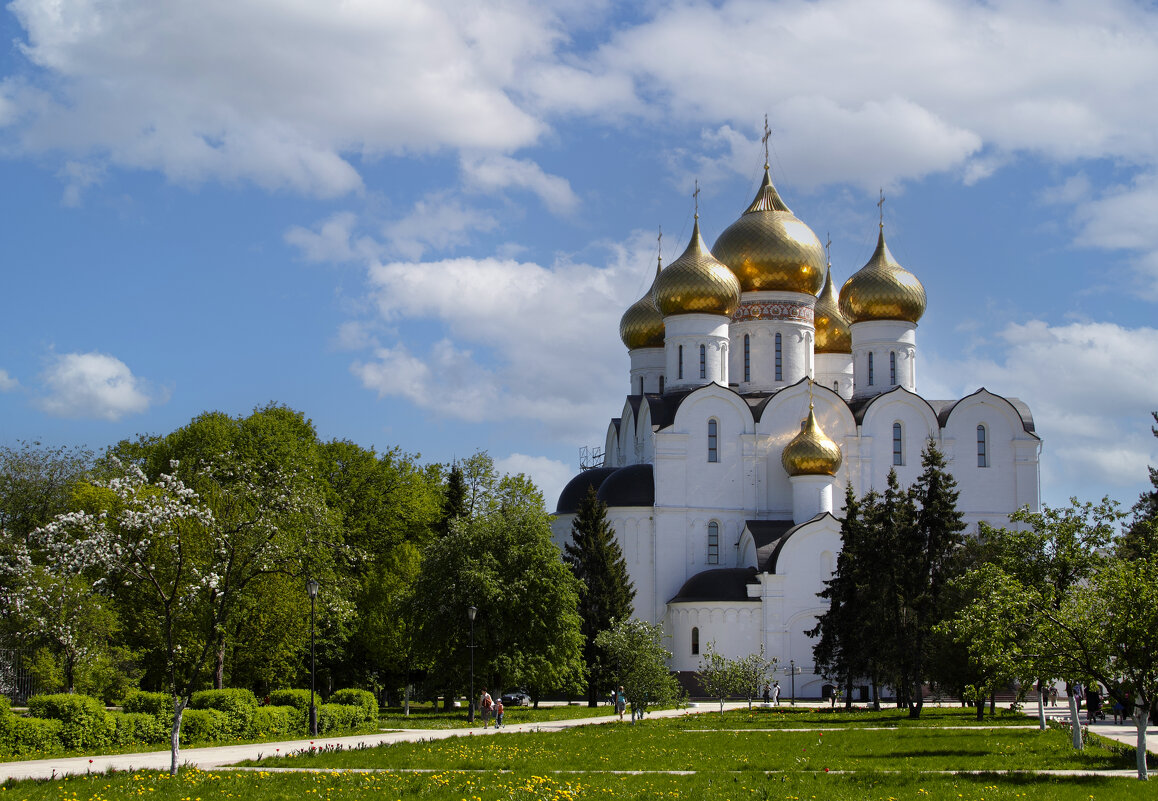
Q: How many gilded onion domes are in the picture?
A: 6